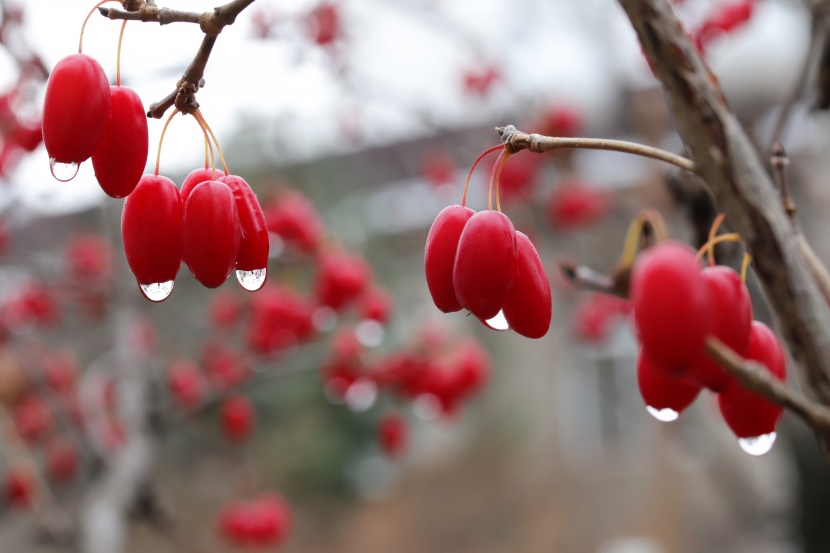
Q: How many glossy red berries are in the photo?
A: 13